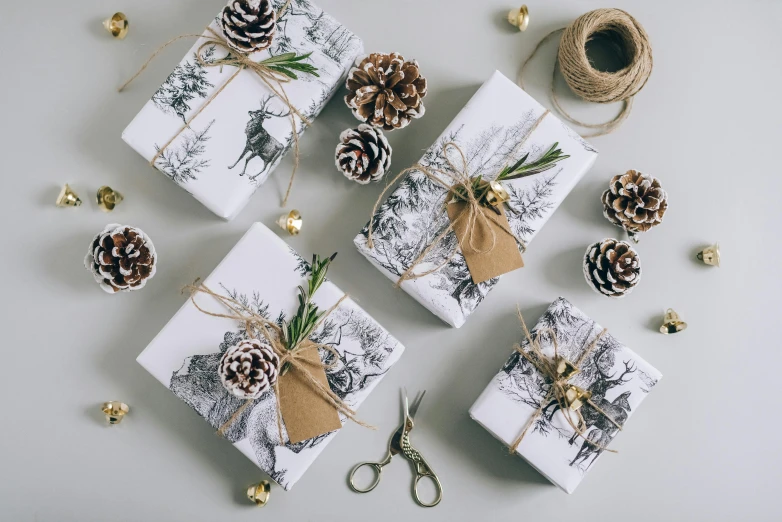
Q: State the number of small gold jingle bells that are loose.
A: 9